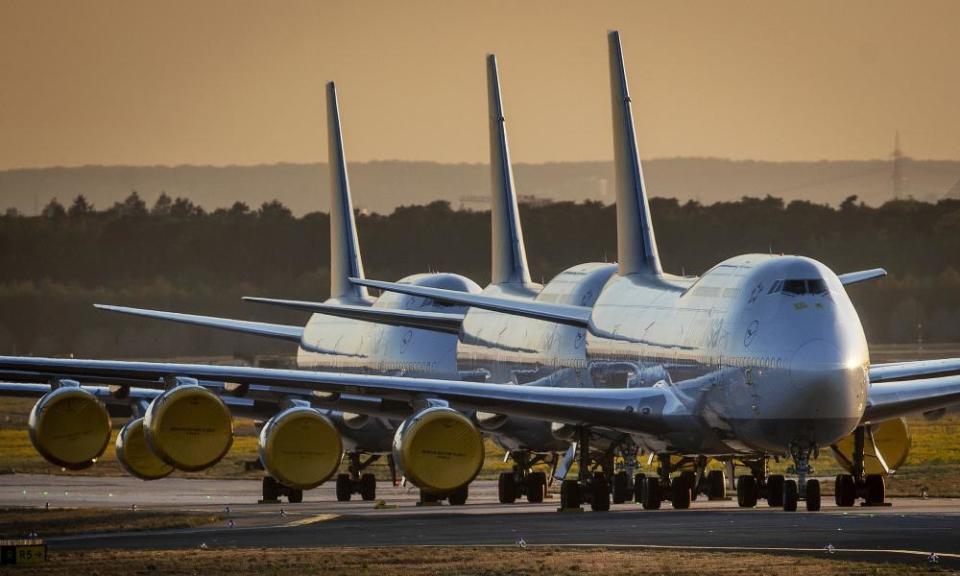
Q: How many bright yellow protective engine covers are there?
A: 6